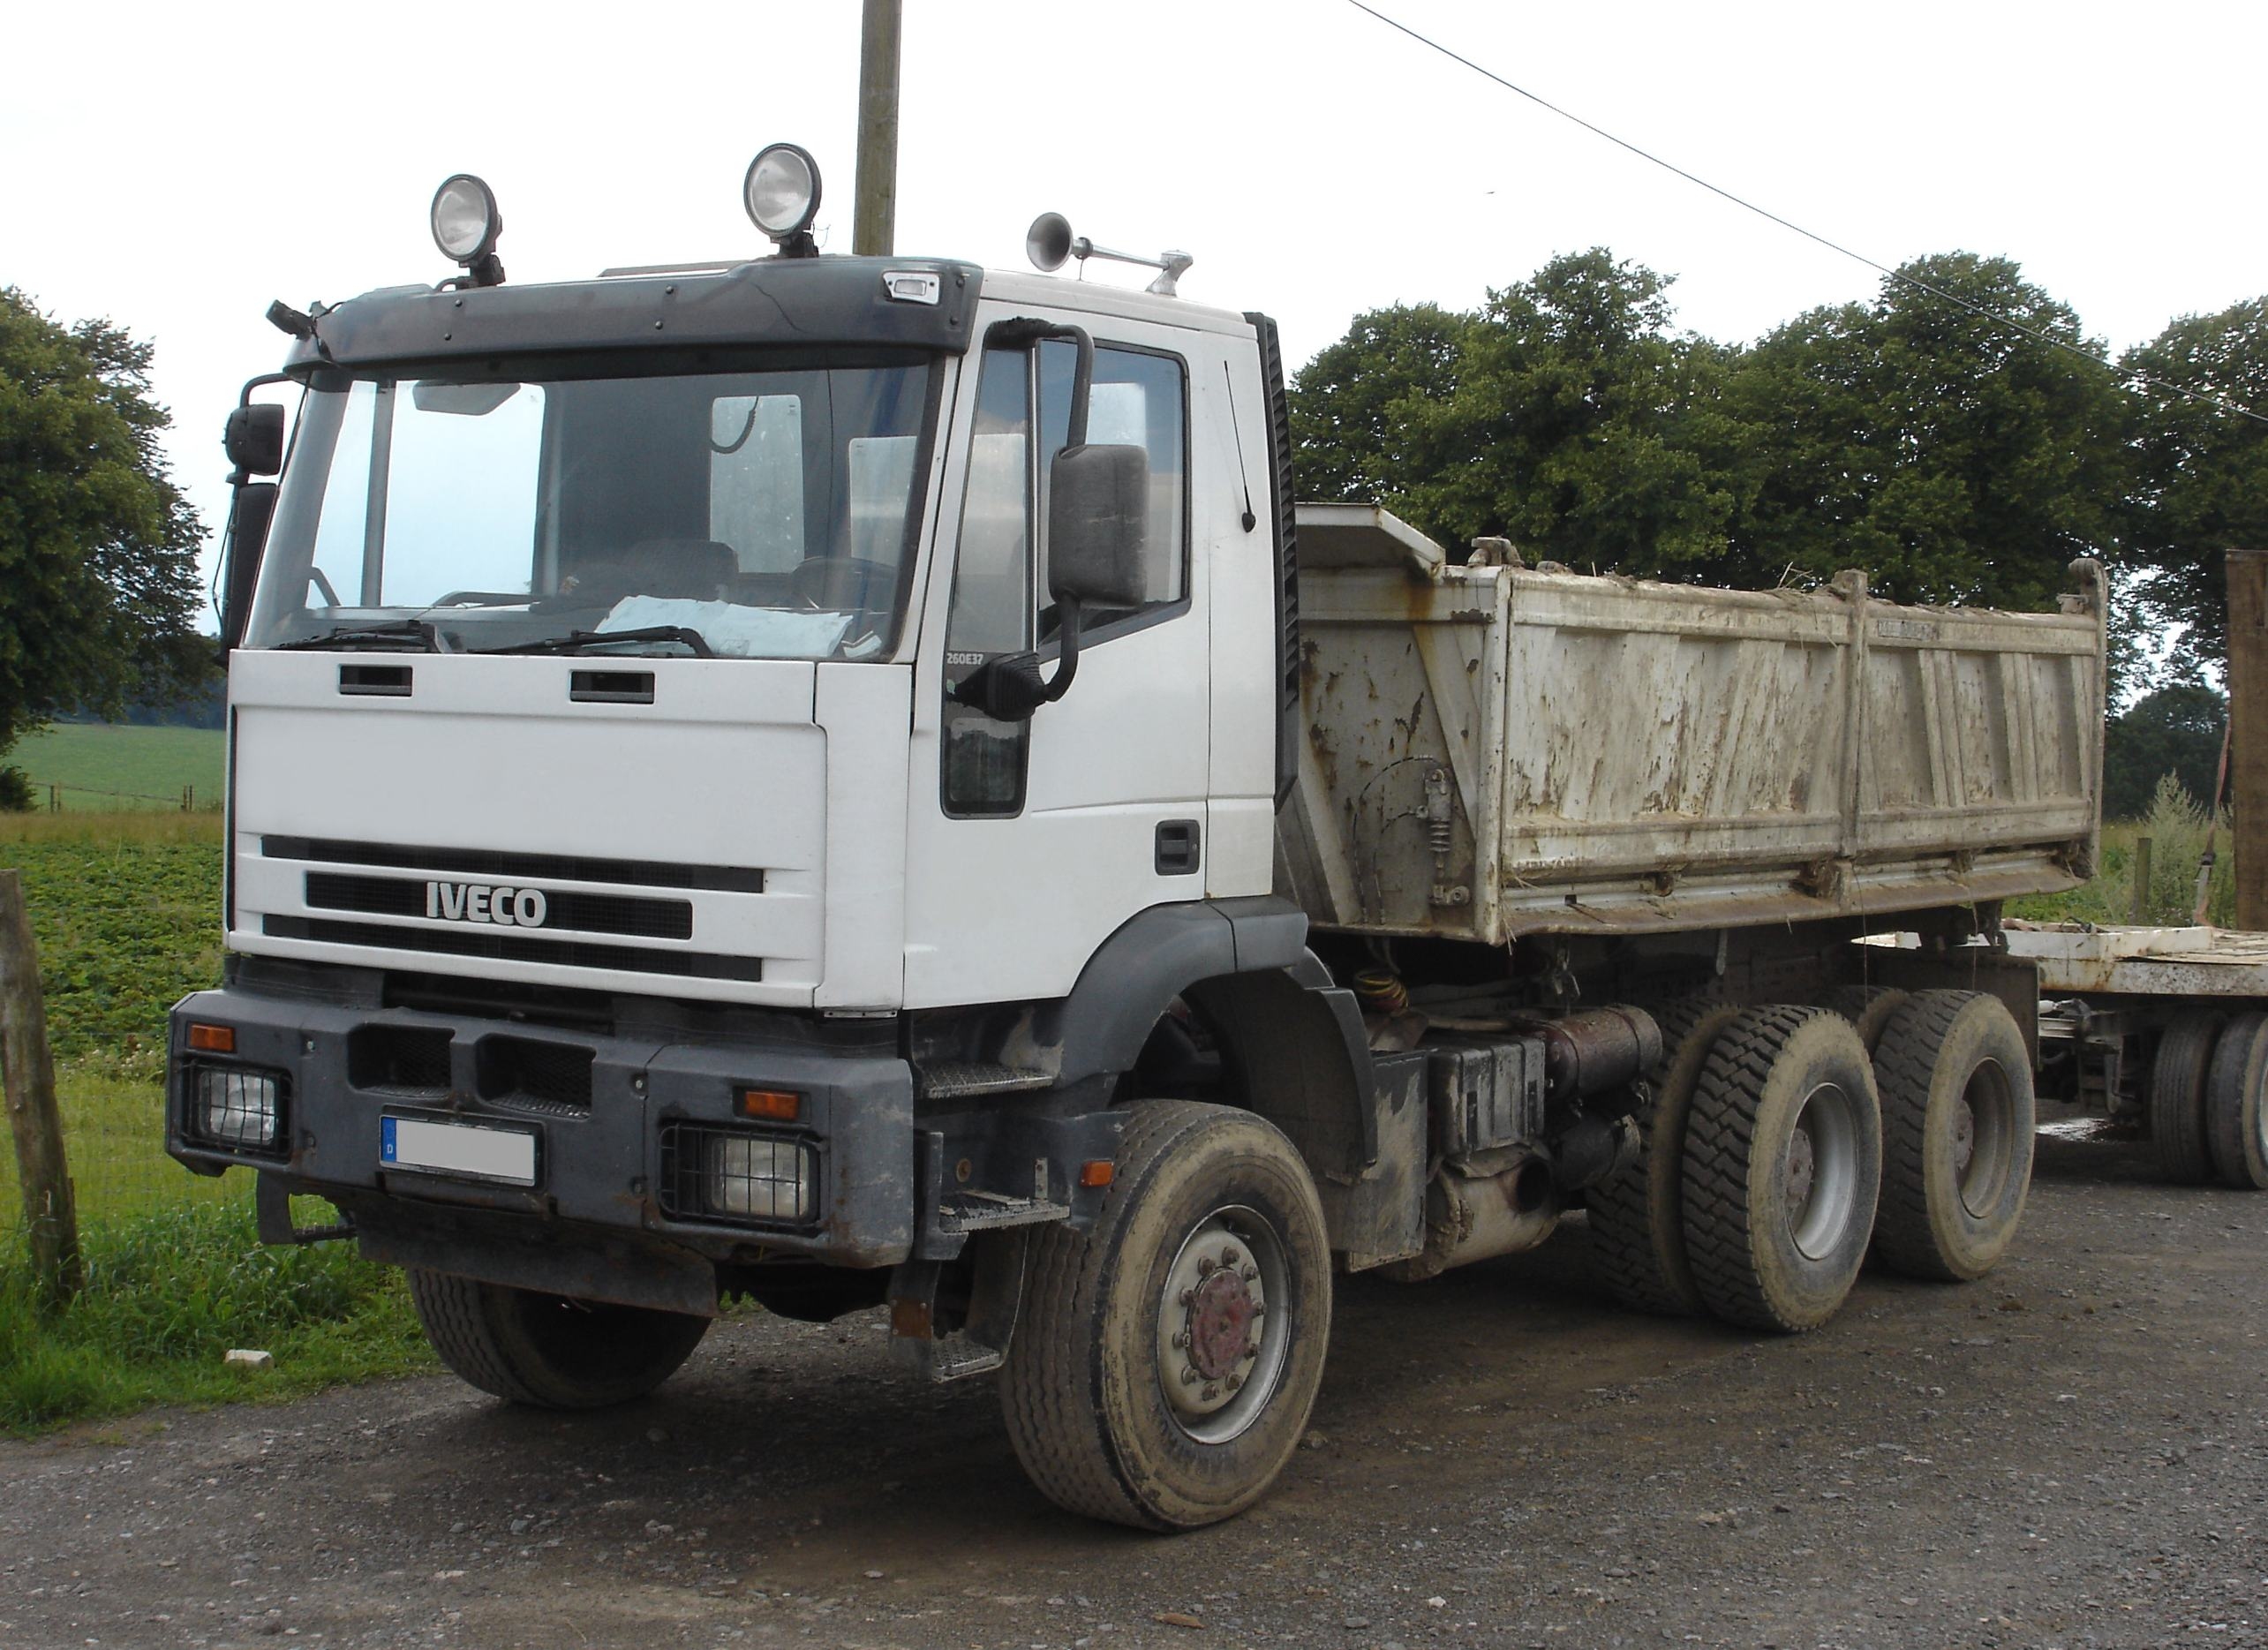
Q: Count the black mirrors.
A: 3